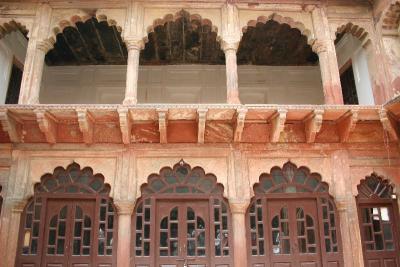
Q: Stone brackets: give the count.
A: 11